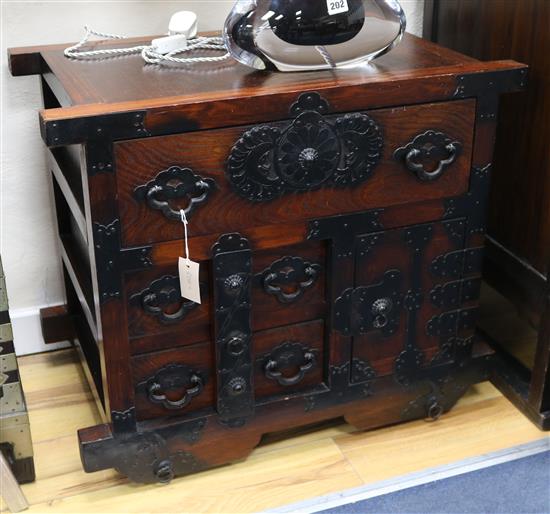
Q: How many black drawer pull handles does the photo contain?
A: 6